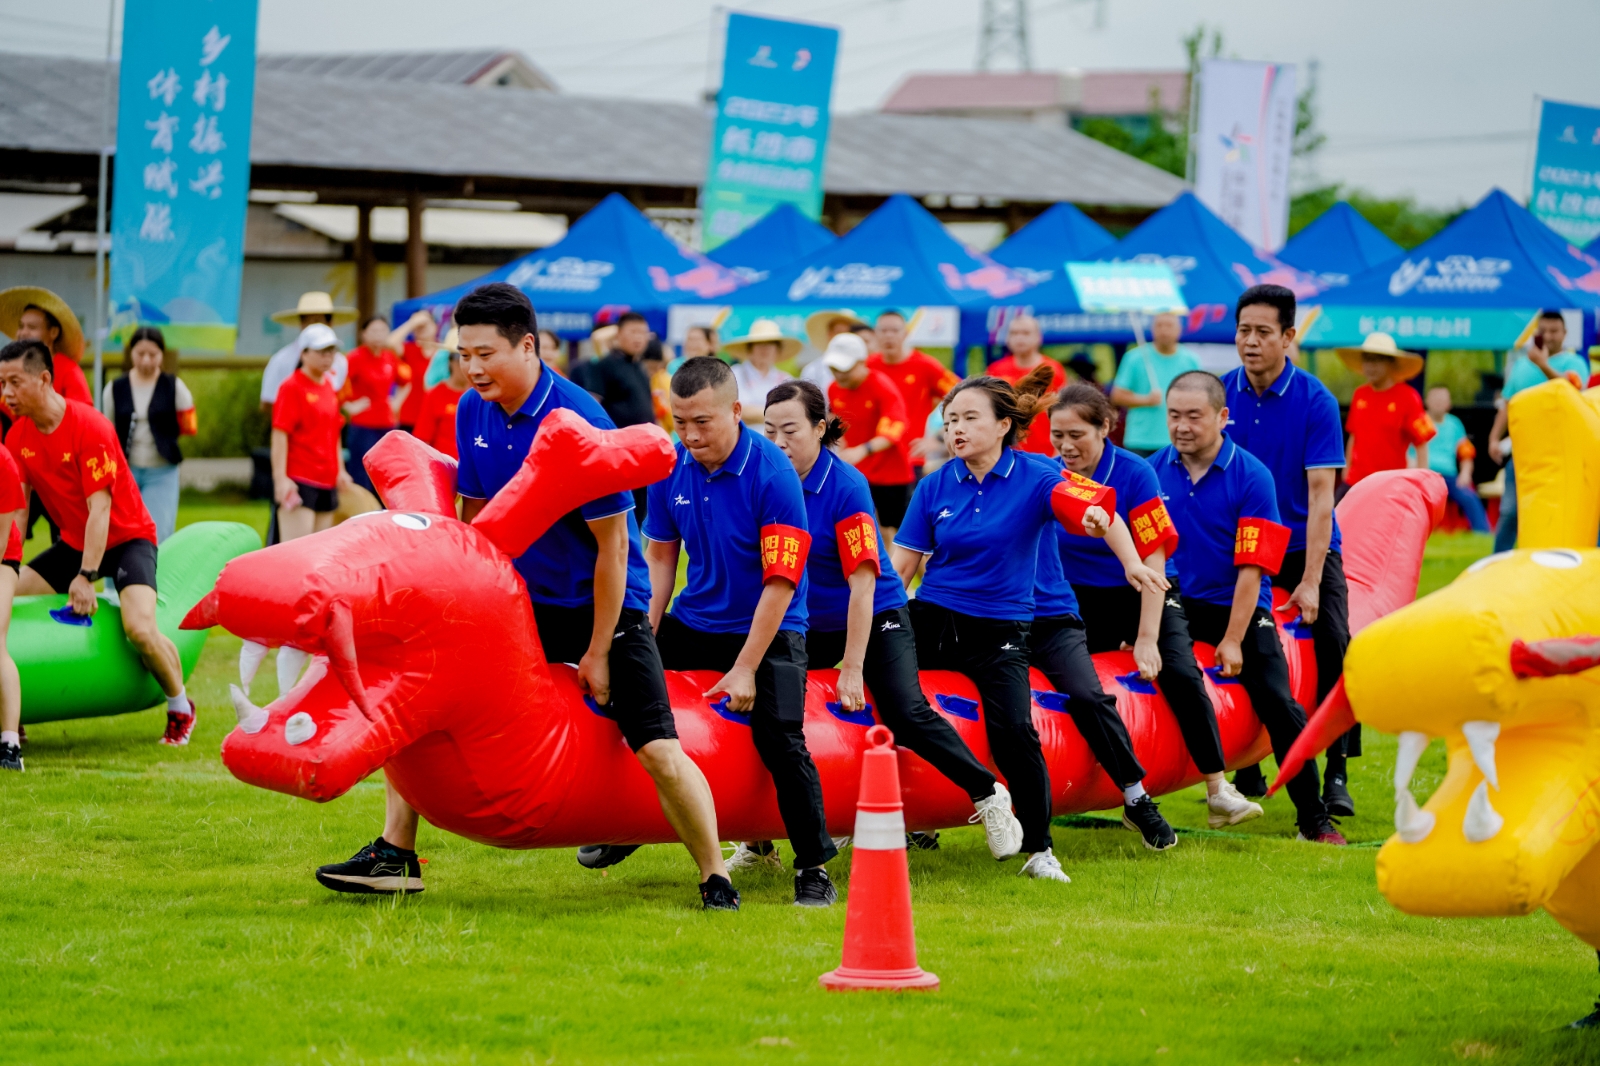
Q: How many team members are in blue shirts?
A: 8